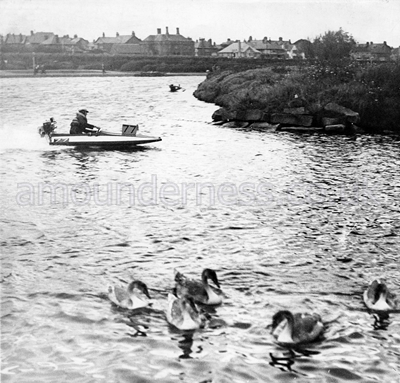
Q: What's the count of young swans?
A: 5